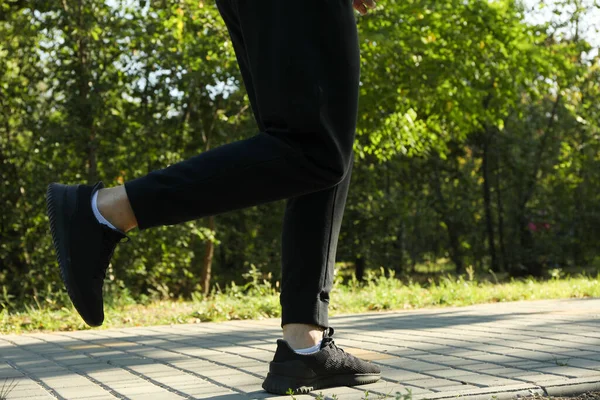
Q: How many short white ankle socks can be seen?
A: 2